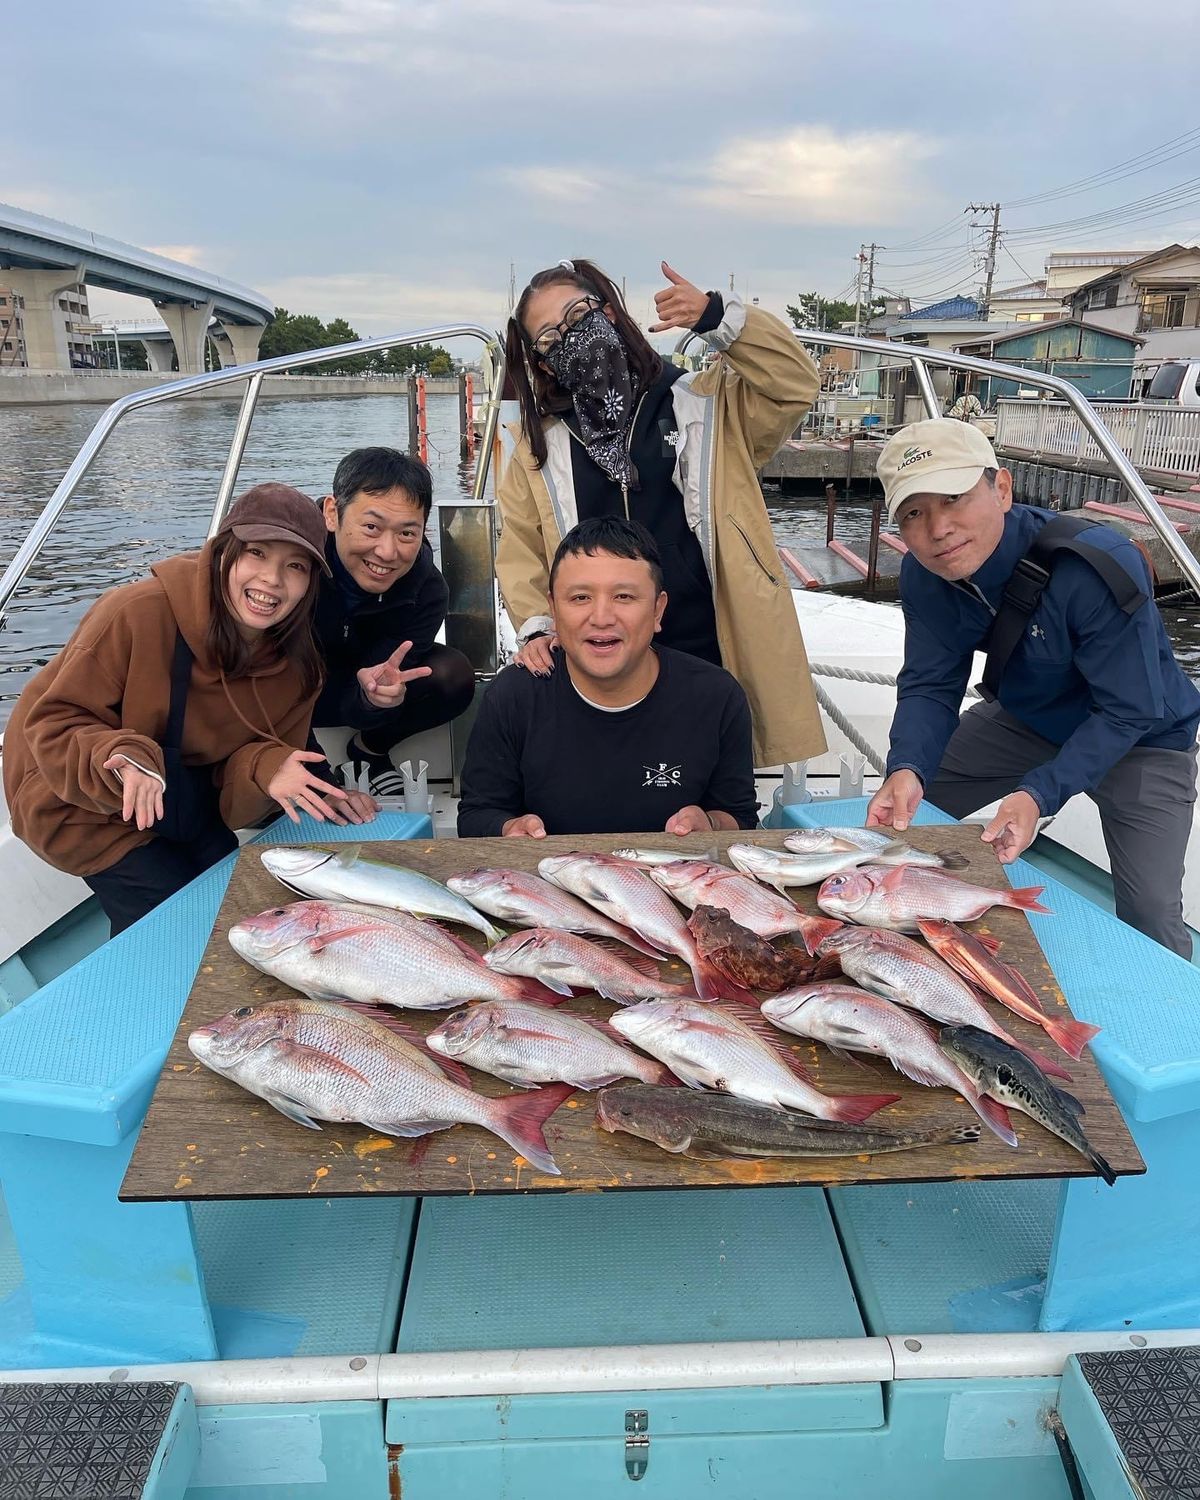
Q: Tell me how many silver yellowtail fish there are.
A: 1